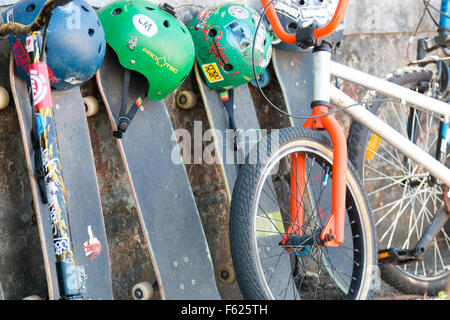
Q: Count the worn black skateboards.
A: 4